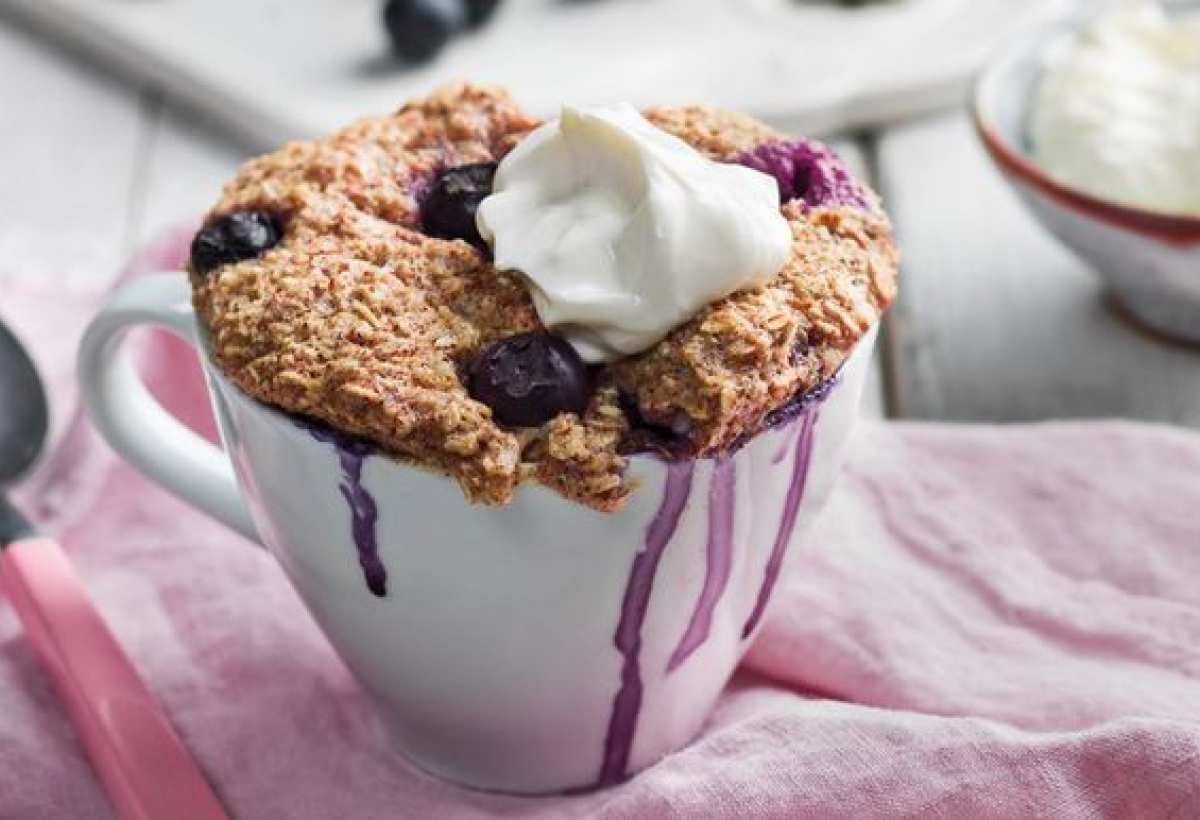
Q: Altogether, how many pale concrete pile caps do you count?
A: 0